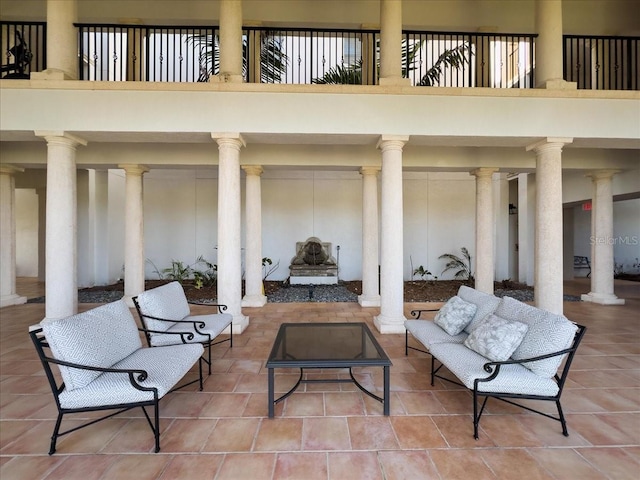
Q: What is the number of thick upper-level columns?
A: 4